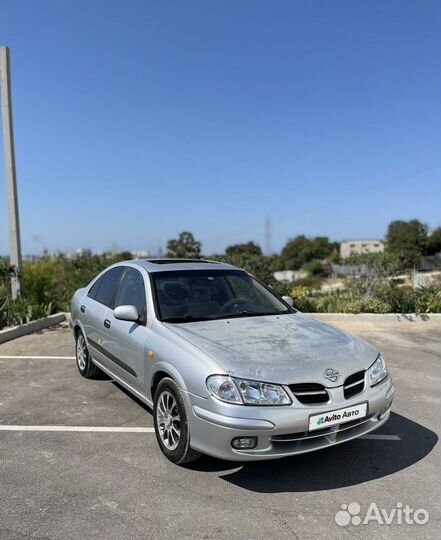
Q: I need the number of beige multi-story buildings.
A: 1